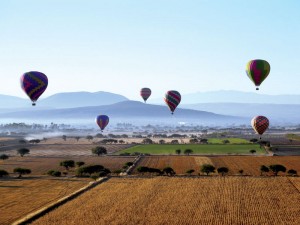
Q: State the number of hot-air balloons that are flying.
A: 6